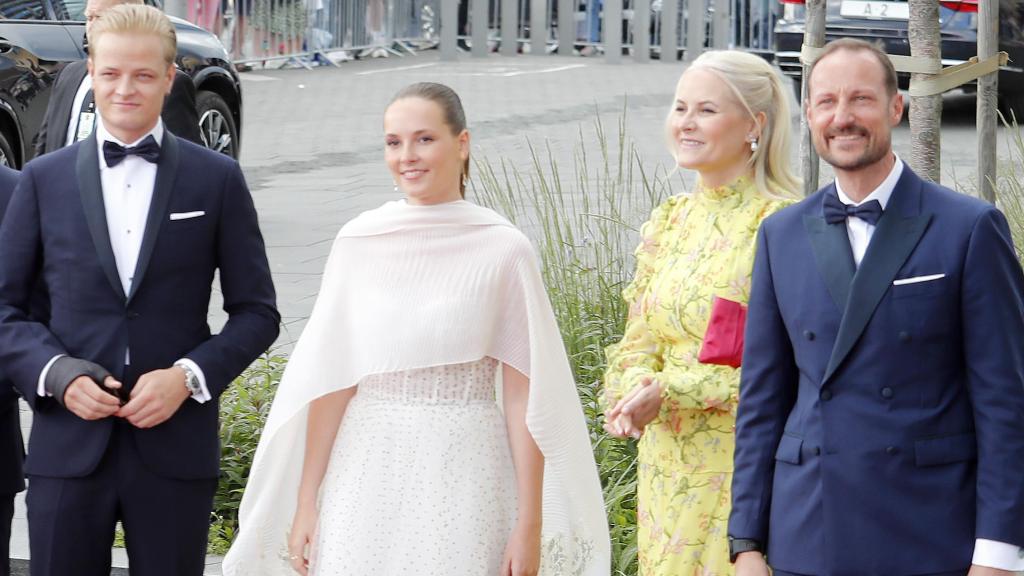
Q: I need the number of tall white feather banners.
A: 0